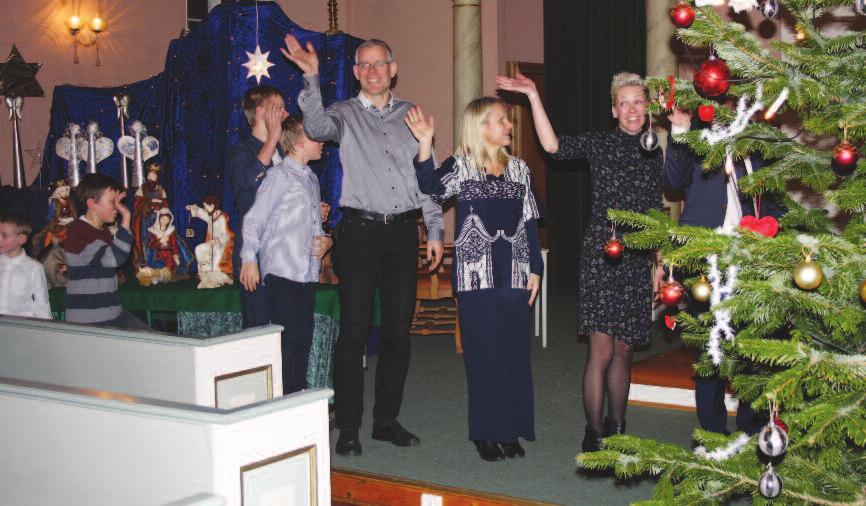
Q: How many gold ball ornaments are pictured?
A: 3